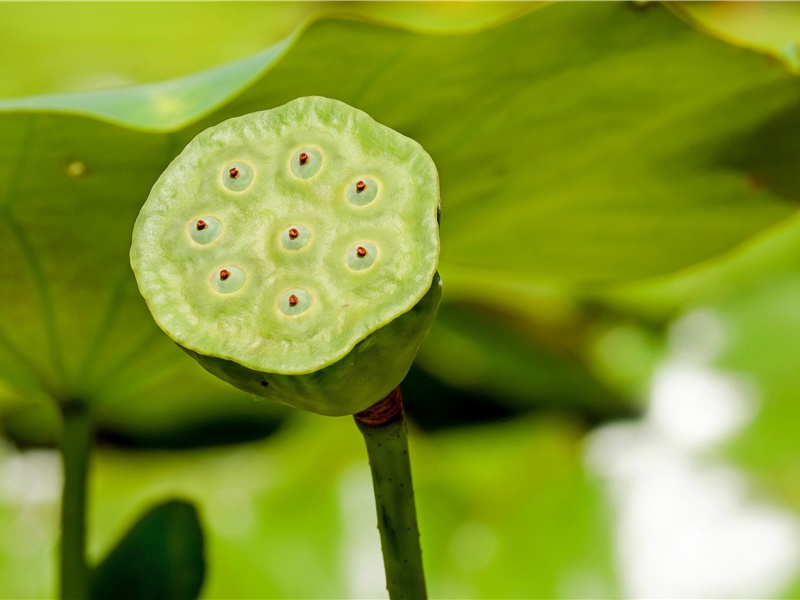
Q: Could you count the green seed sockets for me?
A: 8